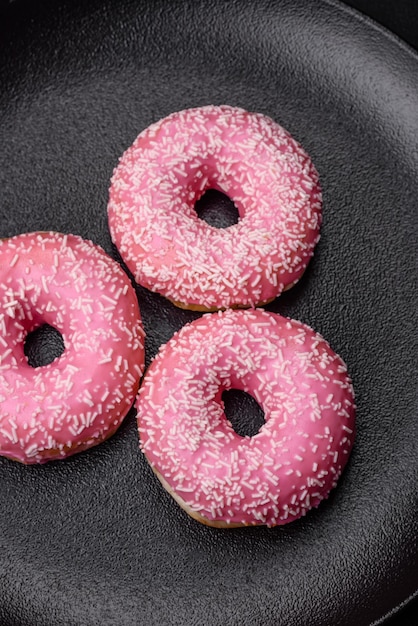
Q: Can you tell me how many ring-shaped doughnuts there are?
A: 3